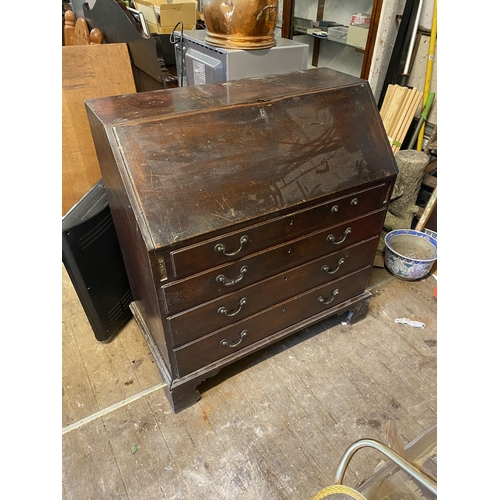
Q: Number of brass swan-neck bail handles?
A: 7